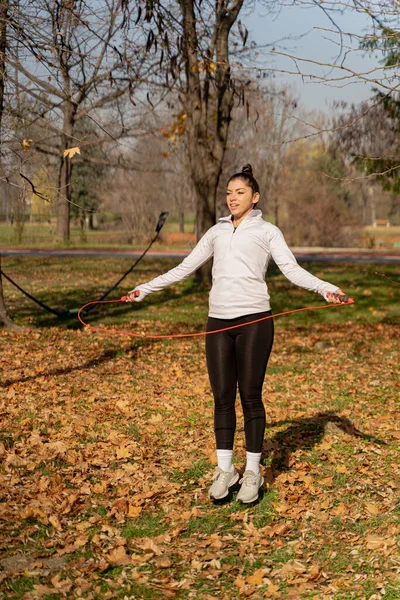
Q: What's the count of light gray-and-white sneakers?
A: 2